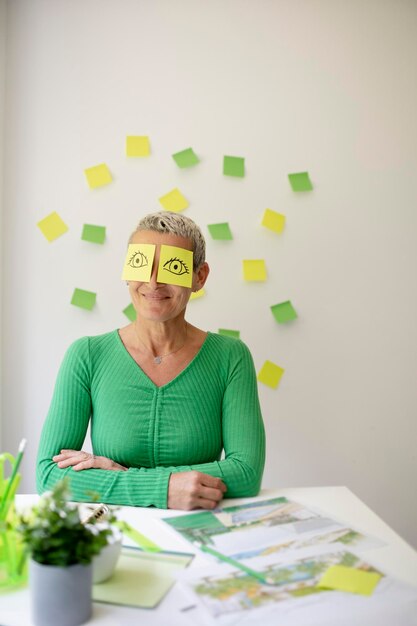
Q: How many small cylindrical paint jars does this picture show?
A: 0